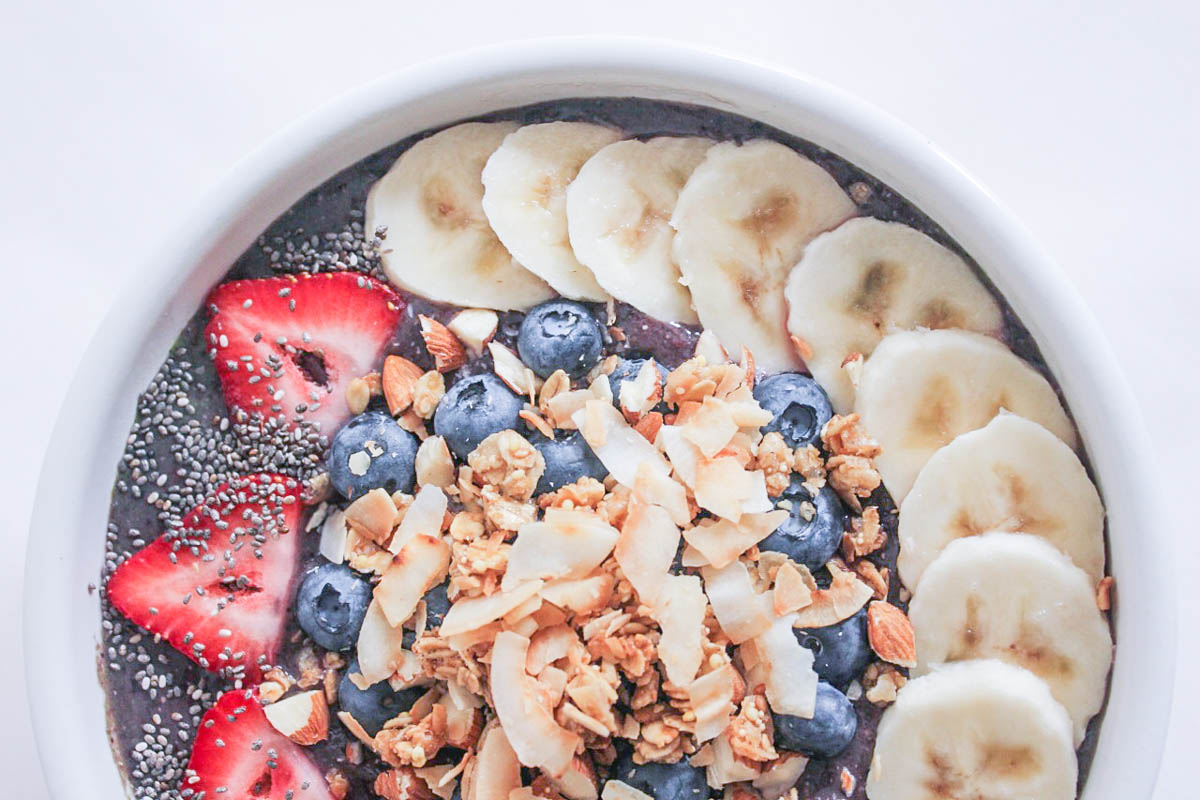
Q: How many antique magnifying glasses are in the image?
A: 0